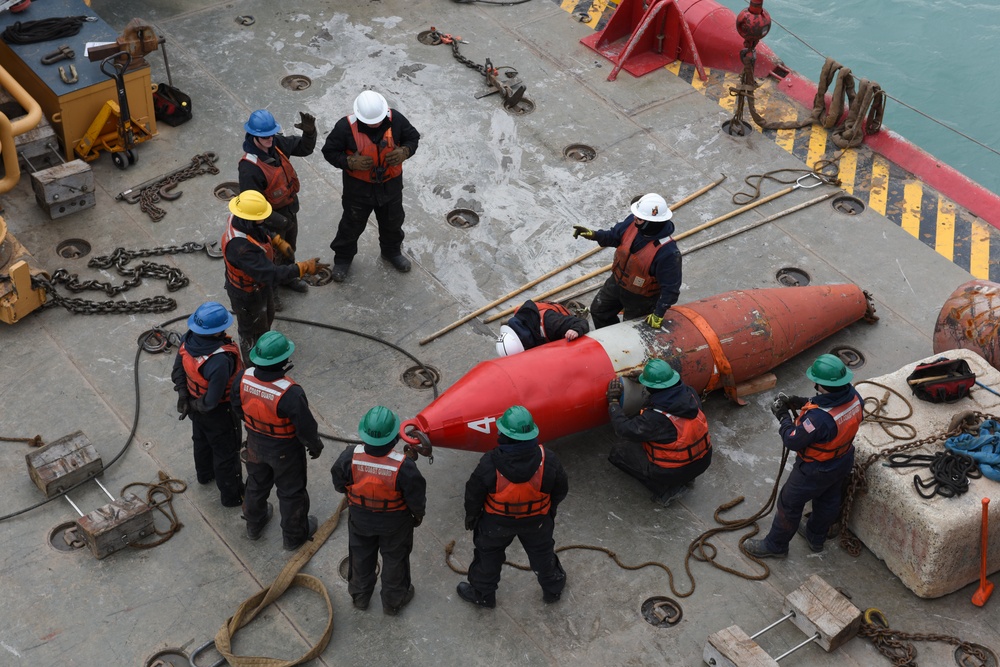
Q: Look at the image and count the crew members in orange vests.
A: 11